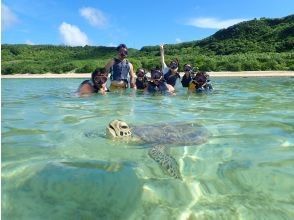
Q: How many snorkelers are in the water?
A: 7